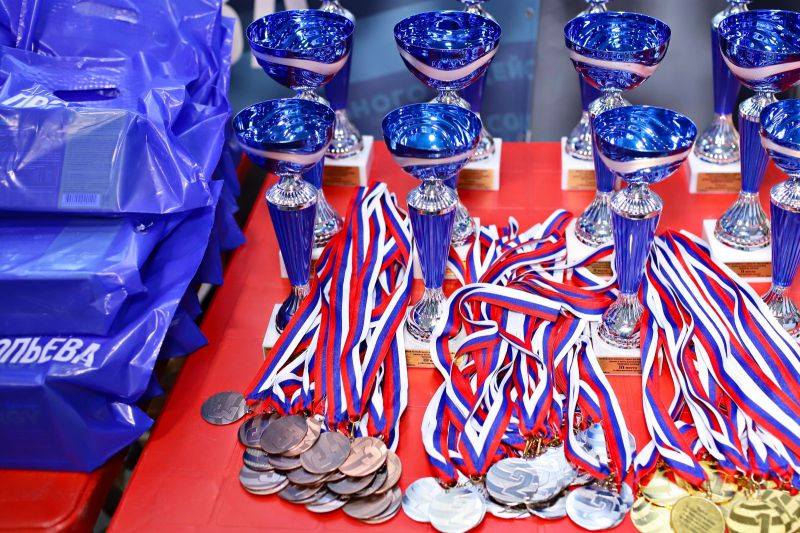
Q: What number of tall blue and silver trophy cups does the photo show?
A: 12